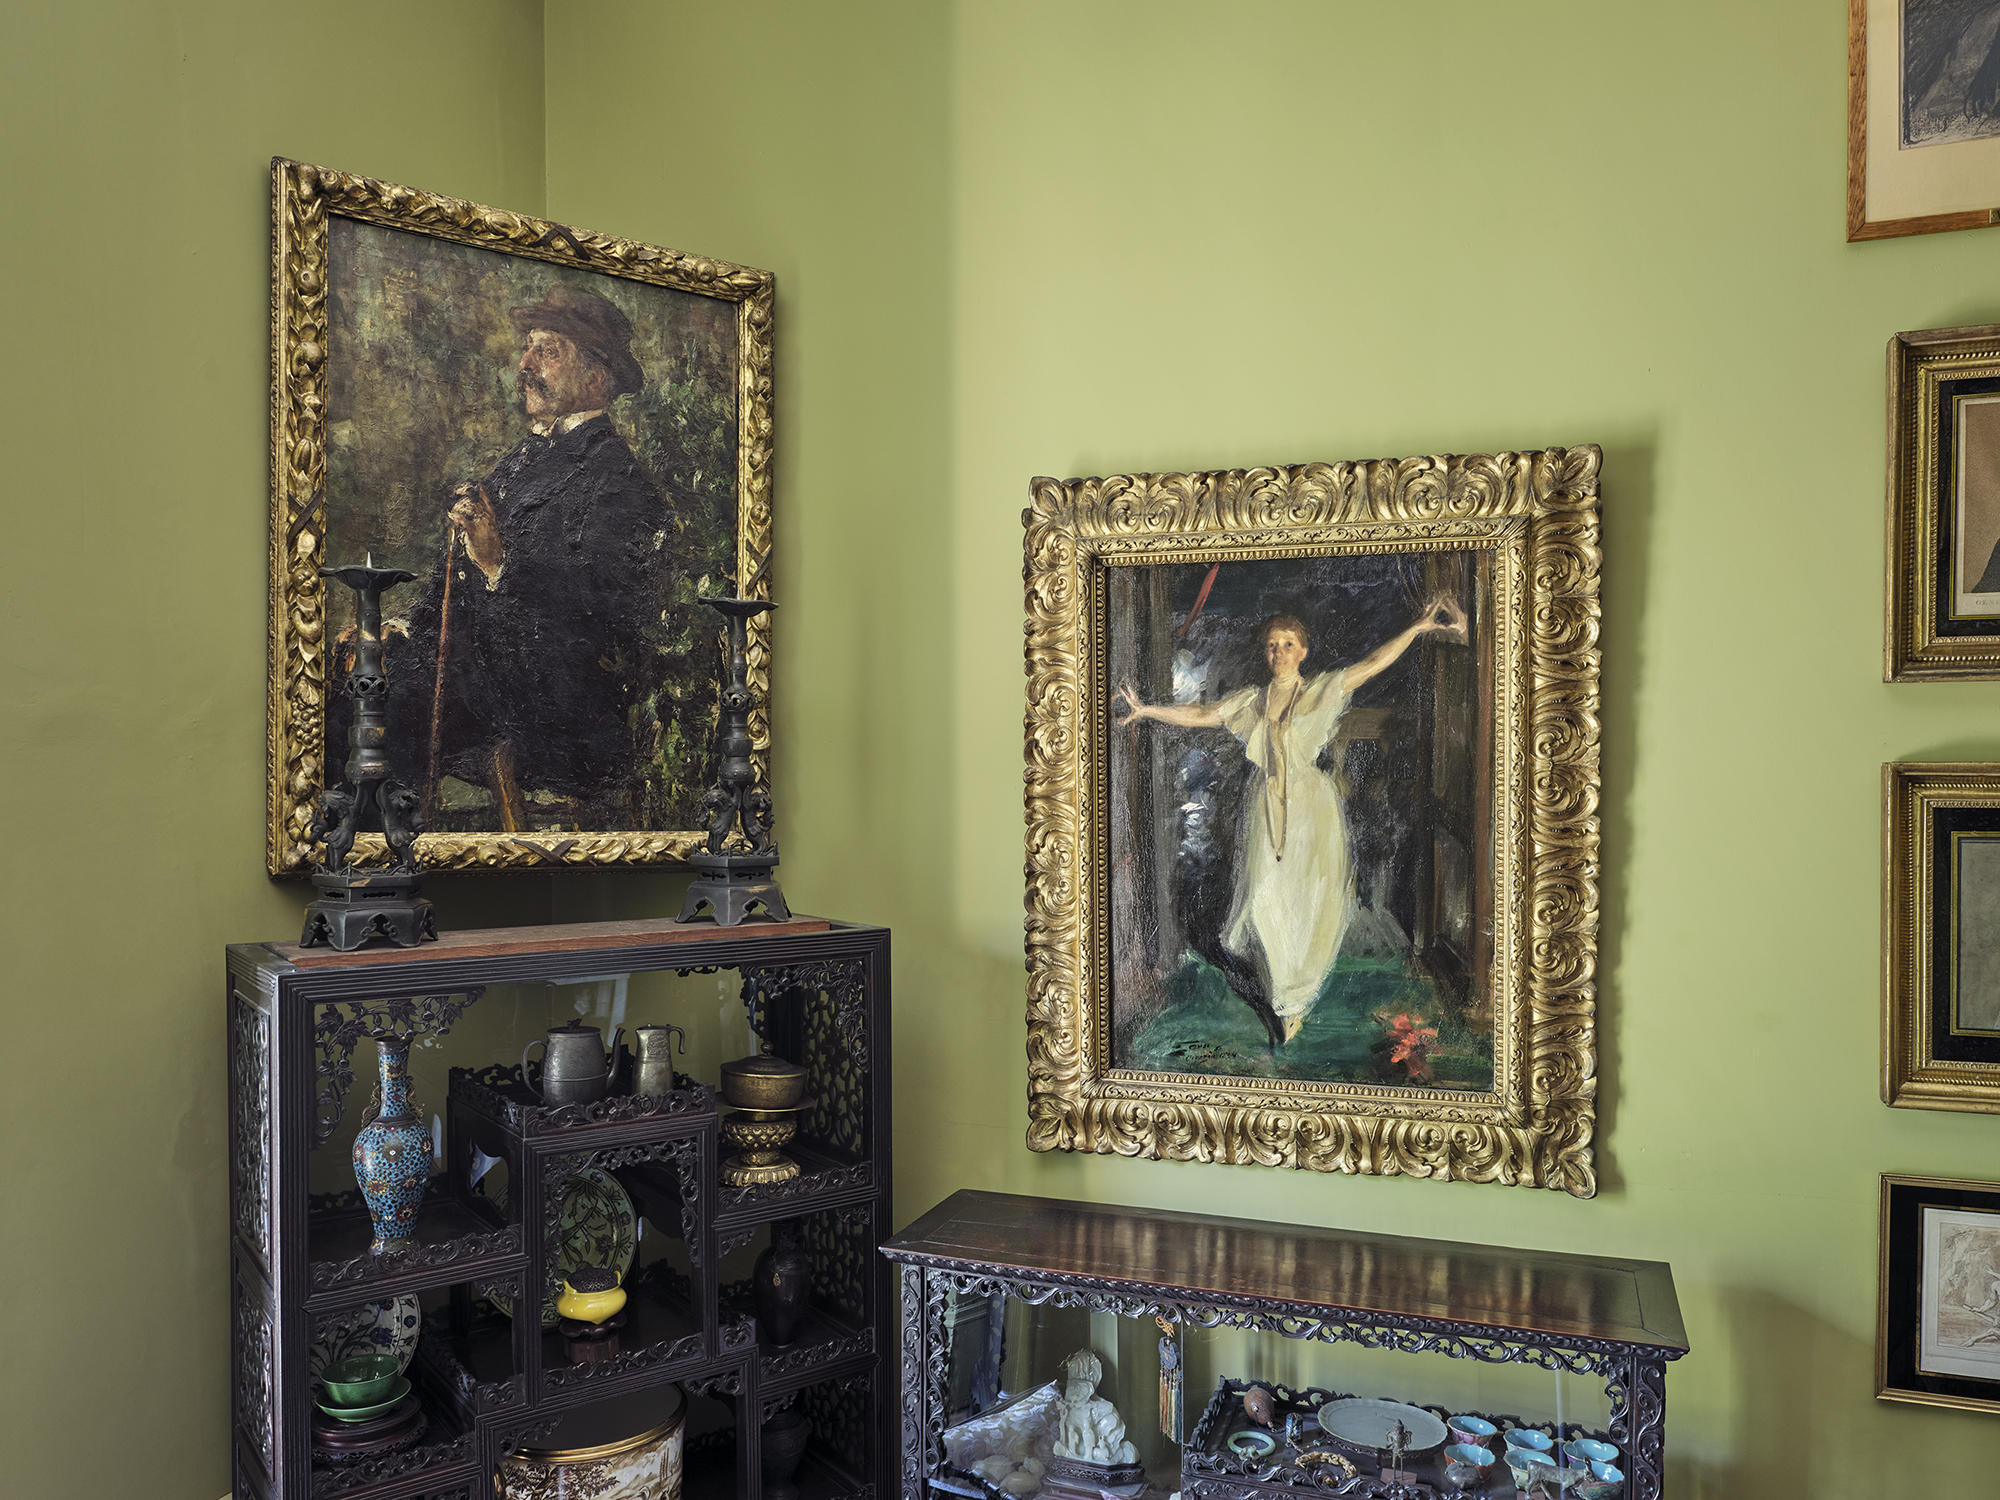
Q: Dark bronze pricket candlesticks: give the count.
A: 2